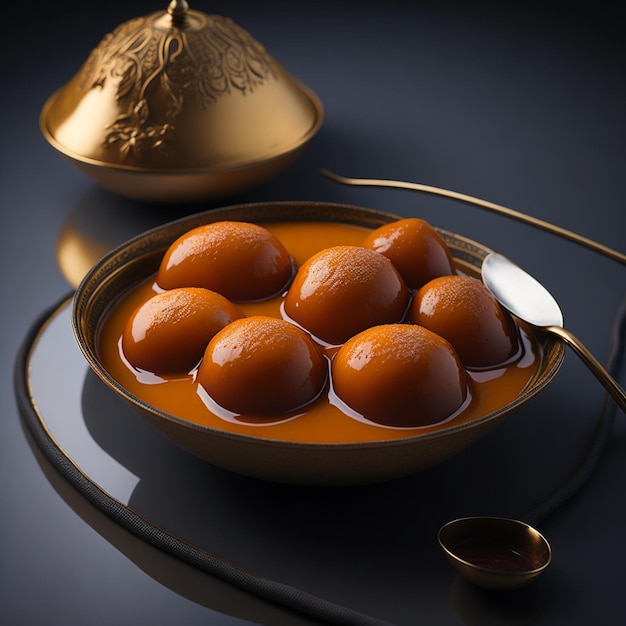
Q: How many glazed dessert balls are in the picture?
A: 7